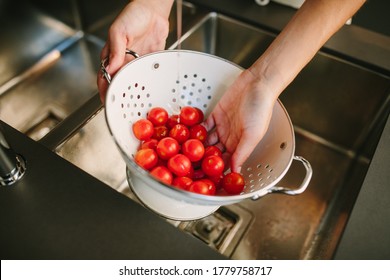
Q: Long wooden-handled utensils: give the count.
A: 0